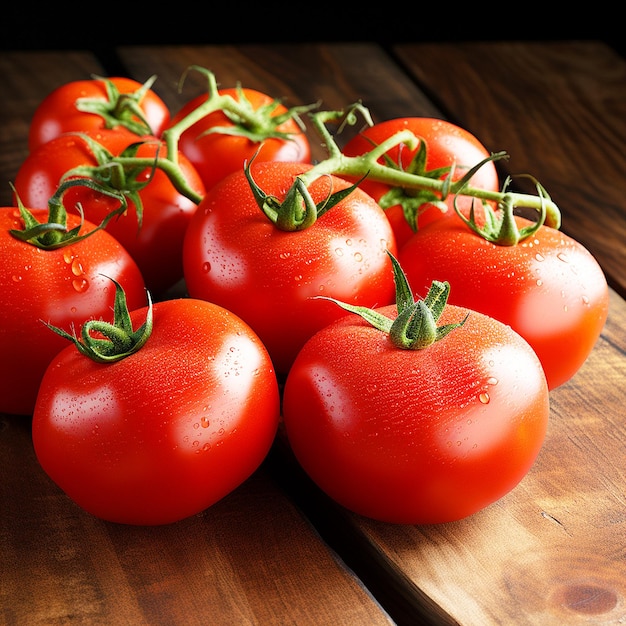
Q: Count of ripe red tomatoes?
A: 9